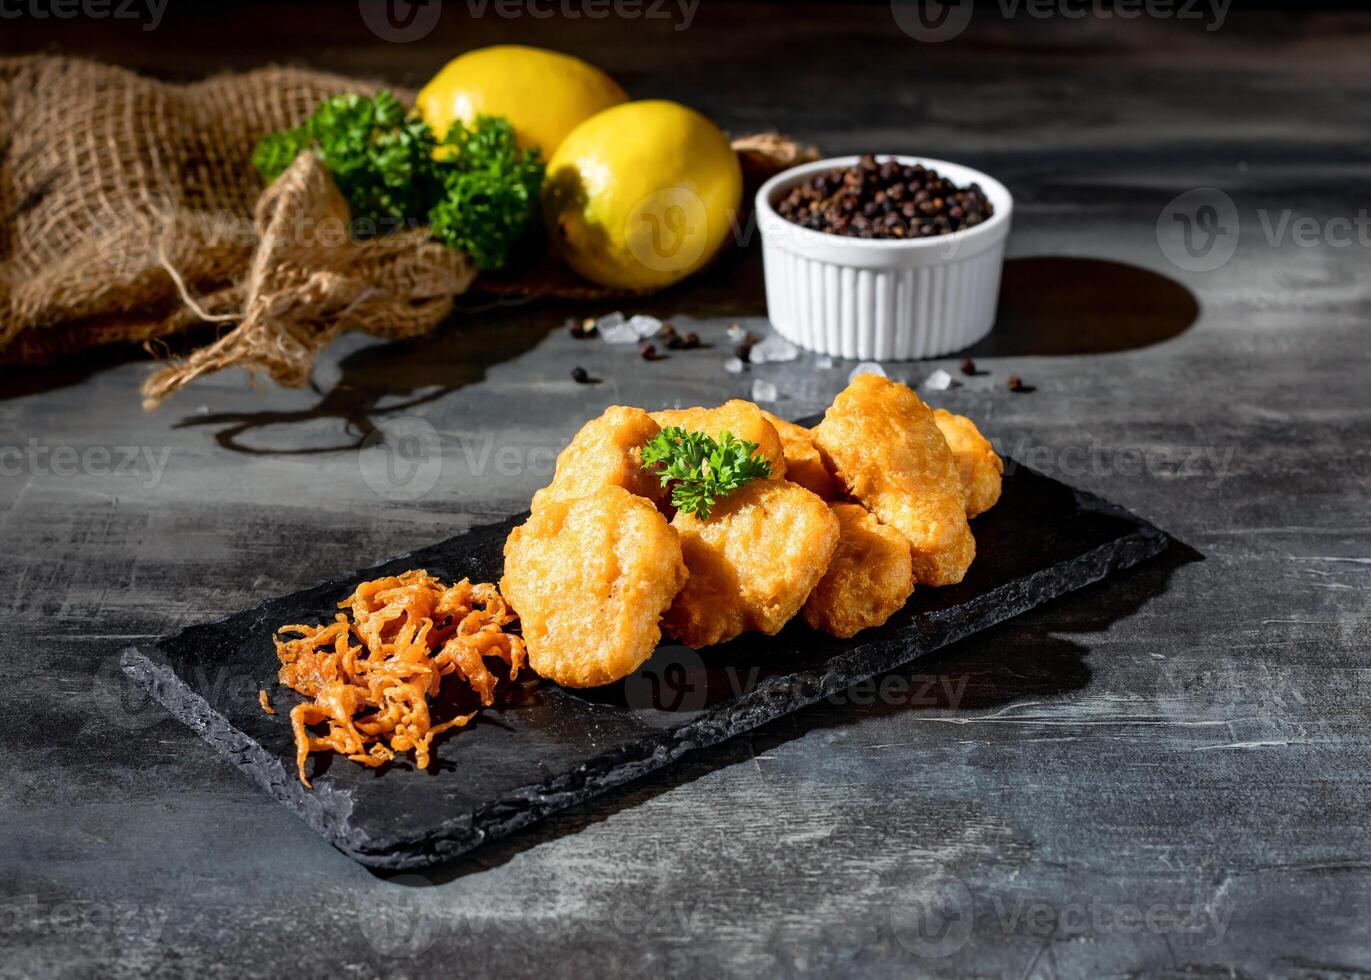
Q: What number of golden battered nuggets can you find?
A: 8